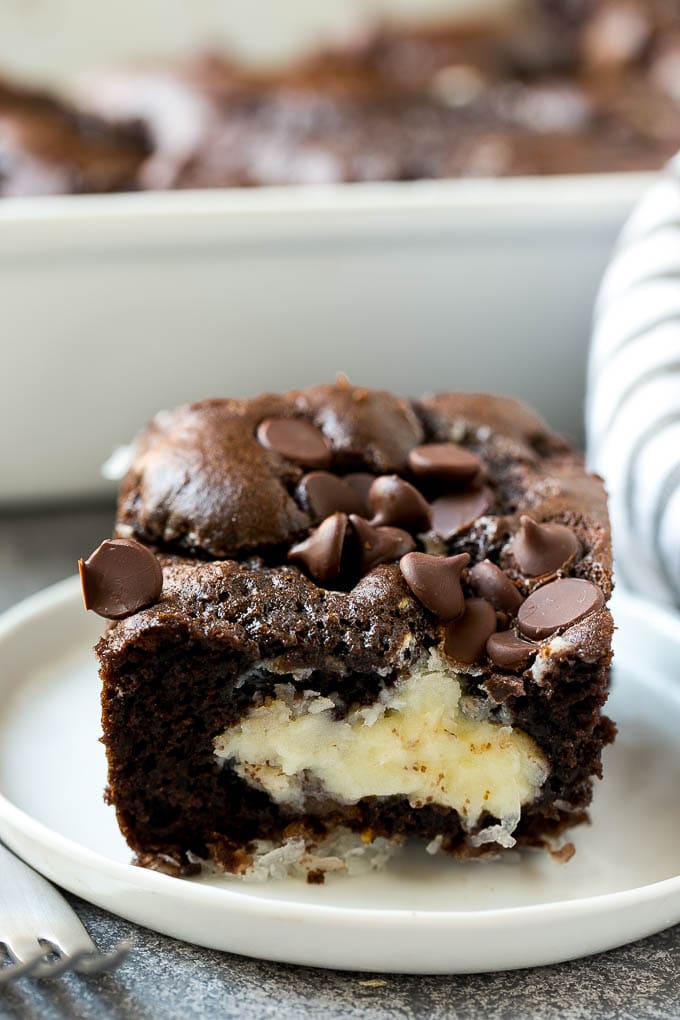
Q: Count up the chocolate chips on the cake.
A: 15